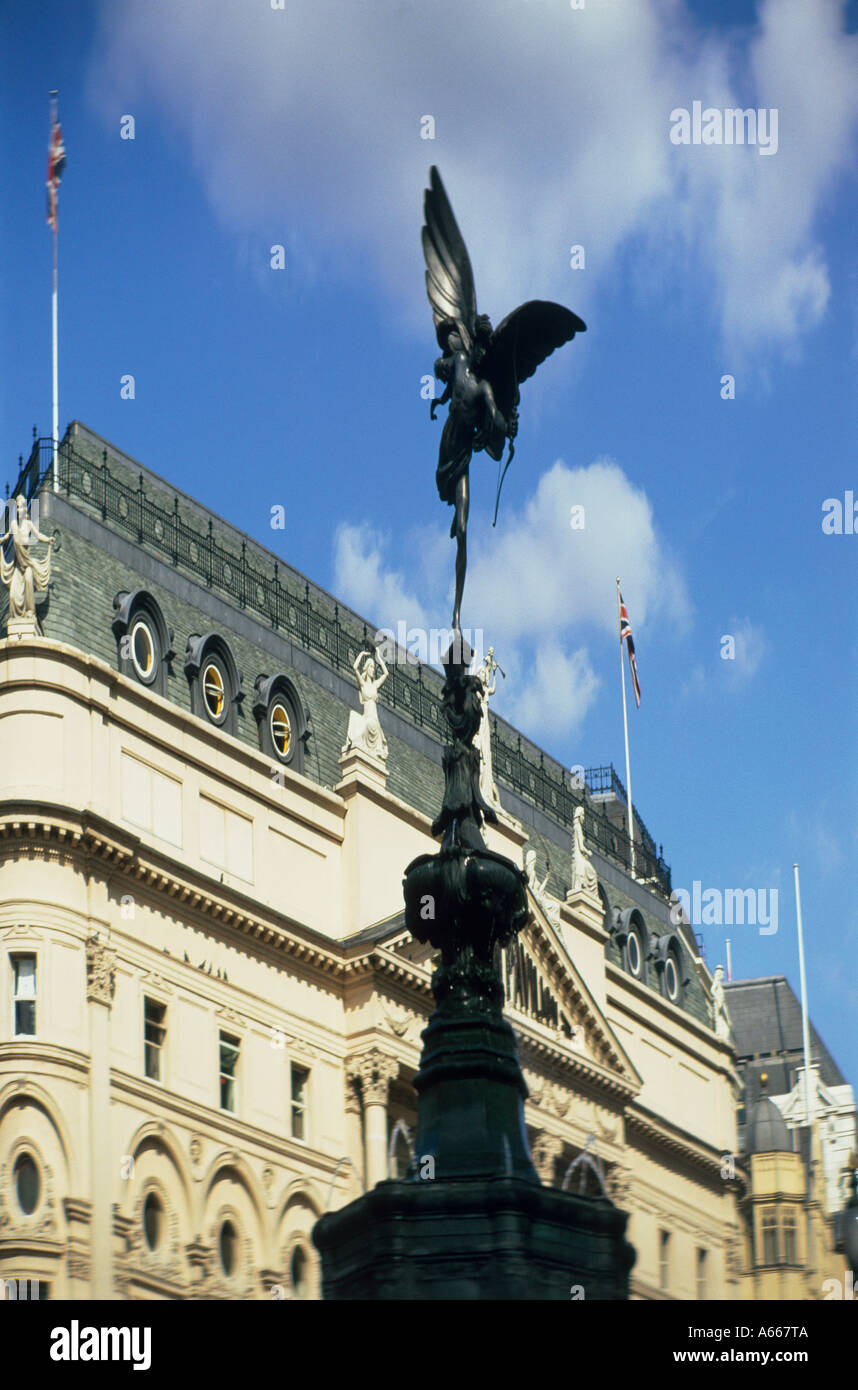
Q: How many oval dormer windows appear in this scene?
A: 5